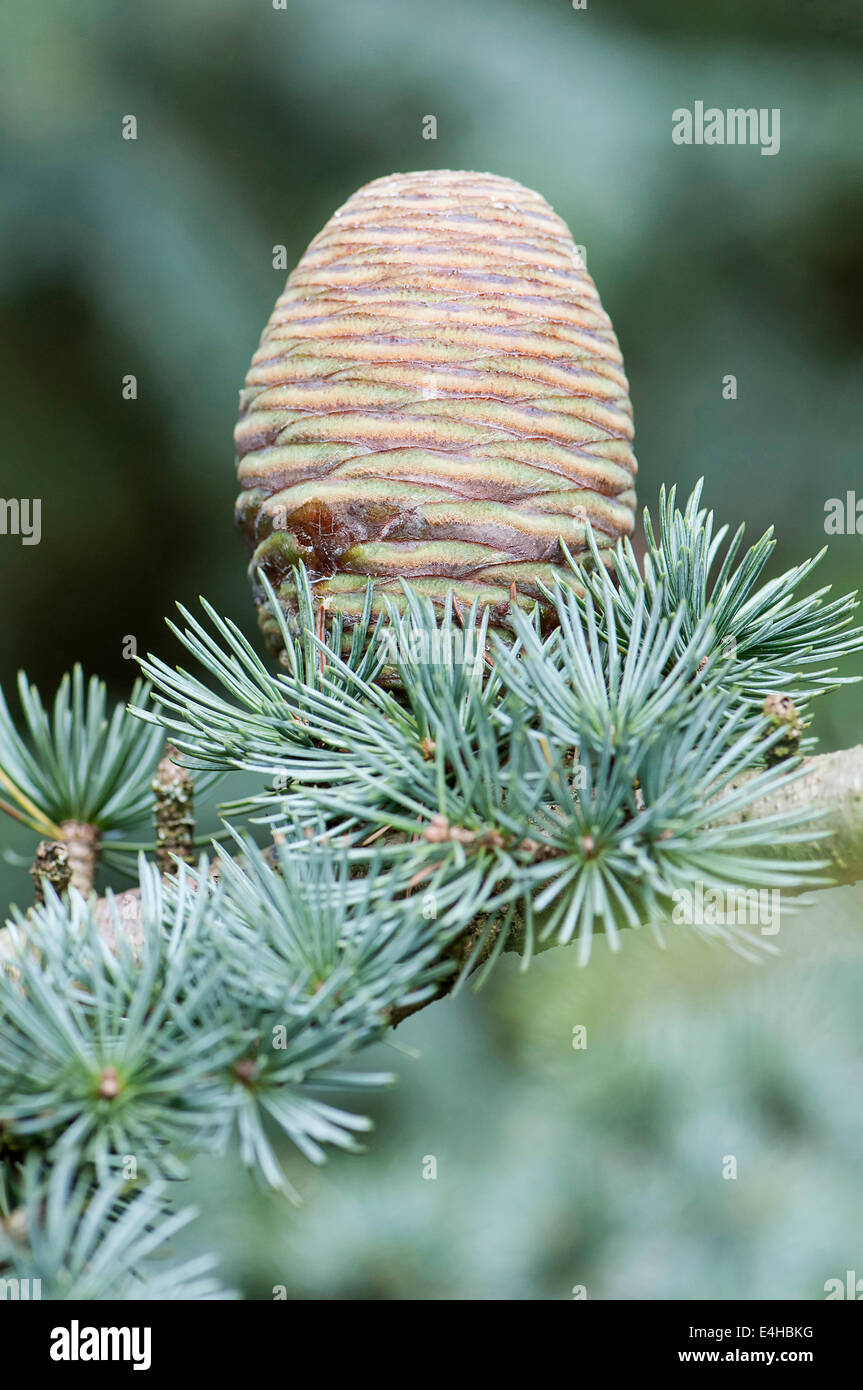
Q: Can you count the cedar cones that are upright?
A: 1